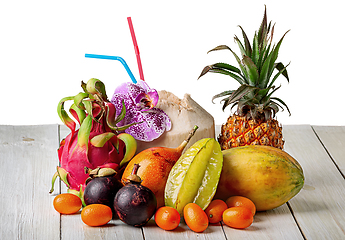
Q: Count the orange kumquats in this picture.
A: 7